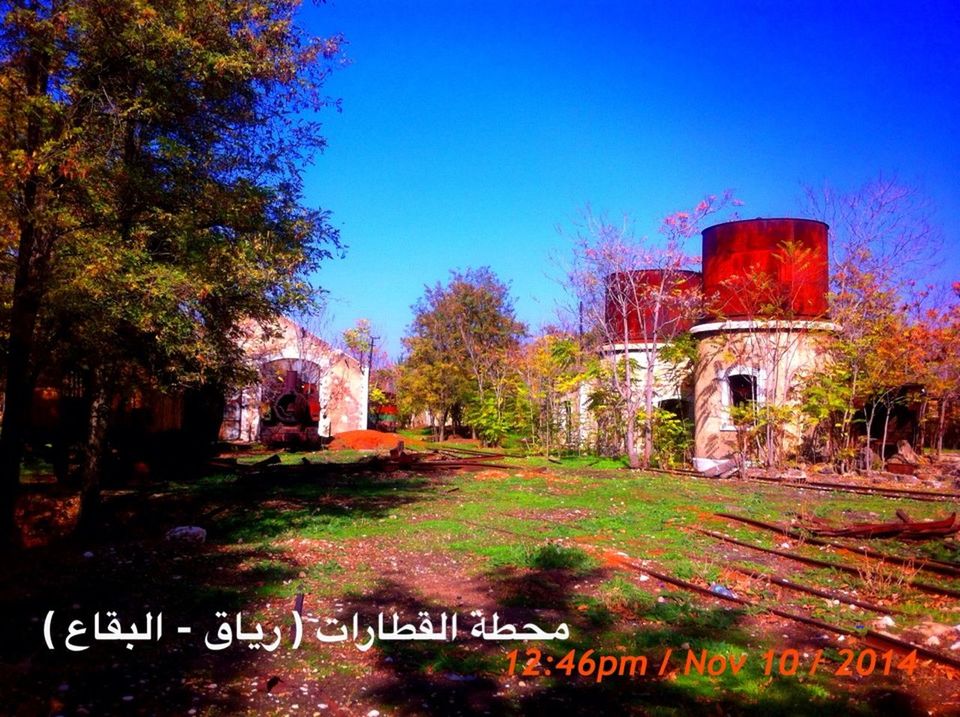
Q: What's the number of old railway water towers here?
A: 2